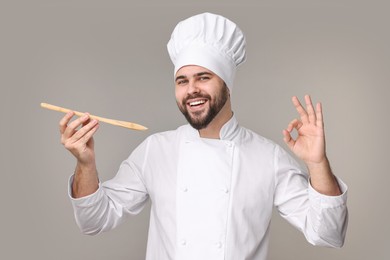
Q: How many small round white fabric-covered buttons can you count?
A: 5